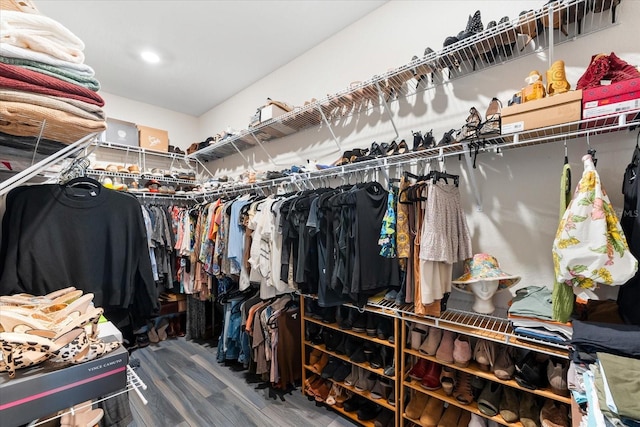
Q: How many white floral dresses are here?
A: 1